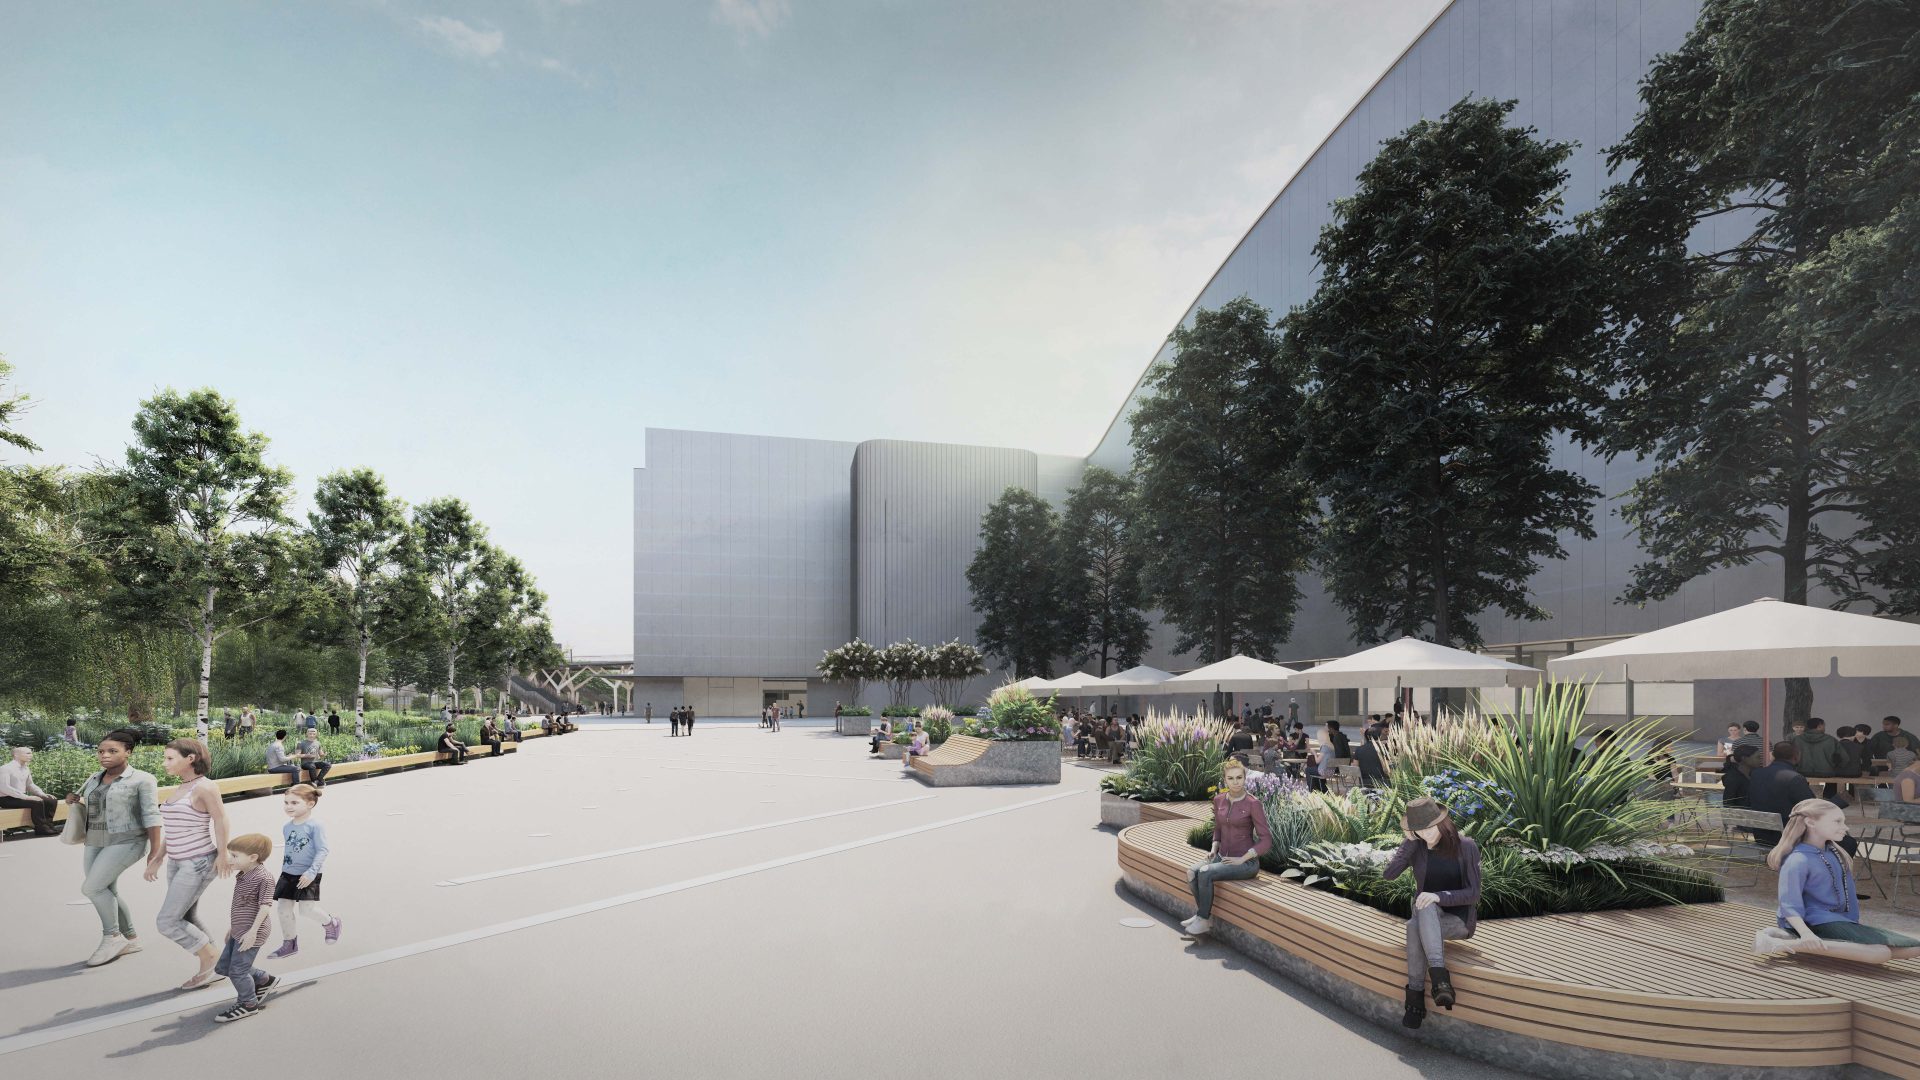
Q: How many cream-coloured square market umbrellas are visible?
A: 6